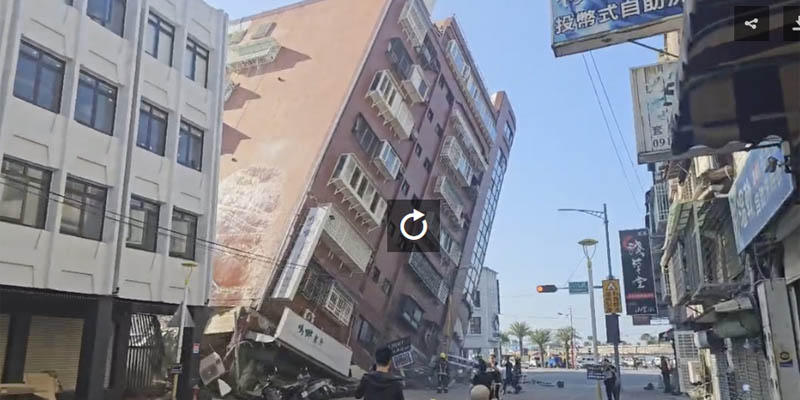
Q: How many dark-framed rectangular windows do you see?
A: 11